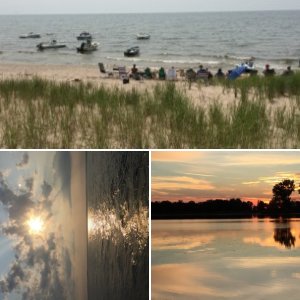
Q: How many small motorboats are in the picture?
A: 6